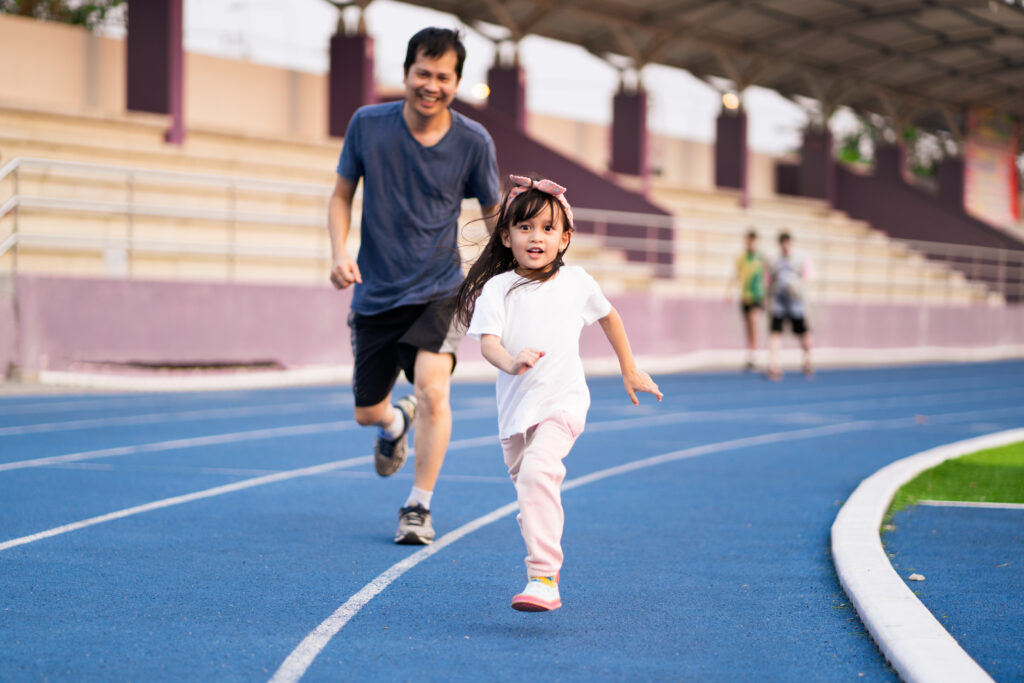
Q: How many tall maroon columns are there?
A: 8